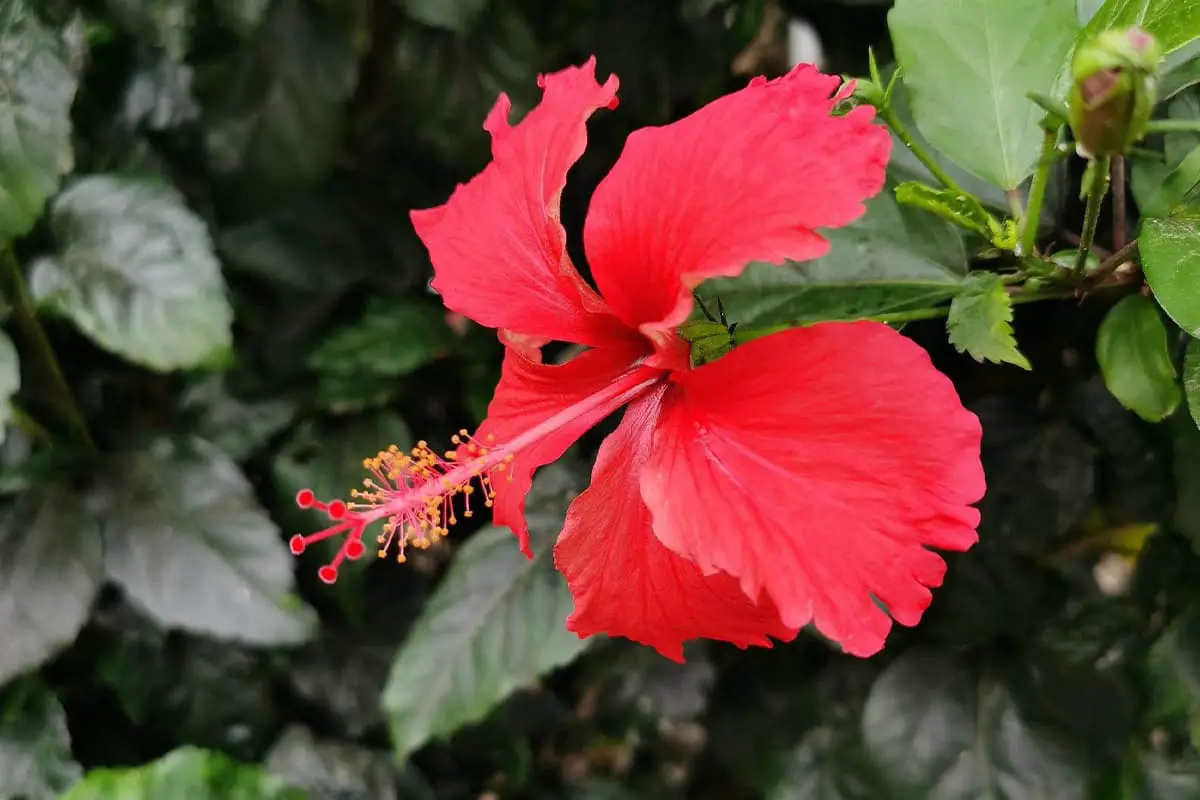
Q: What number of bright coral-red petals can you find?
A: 5